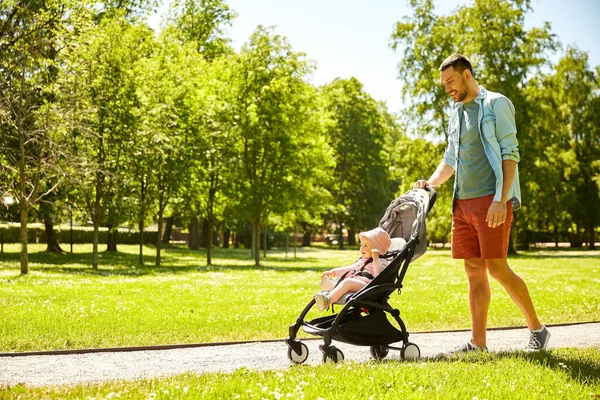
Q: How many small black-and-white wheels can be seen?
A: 4